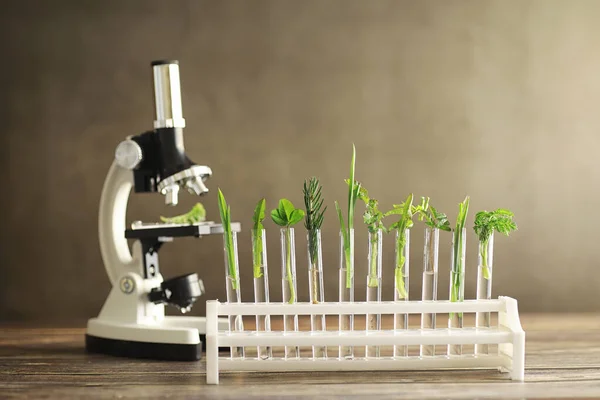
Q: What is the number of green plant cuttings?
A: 11